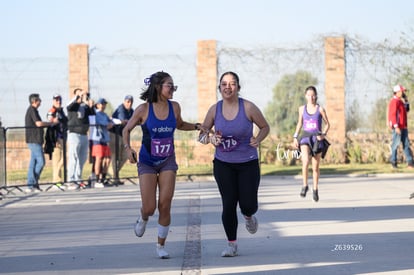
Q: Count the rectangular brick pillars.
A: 3